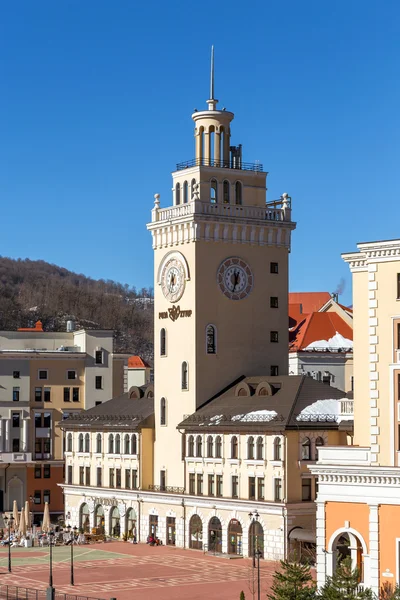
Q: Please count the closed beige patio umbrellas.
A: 4